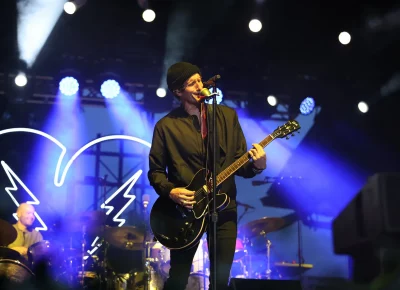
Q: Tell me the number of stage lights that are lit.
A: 12